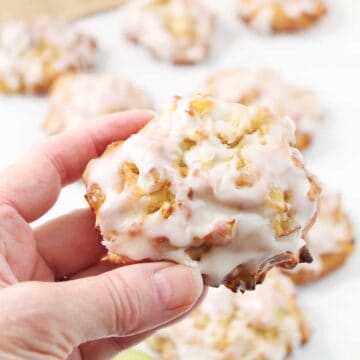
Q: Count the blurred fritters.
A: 7